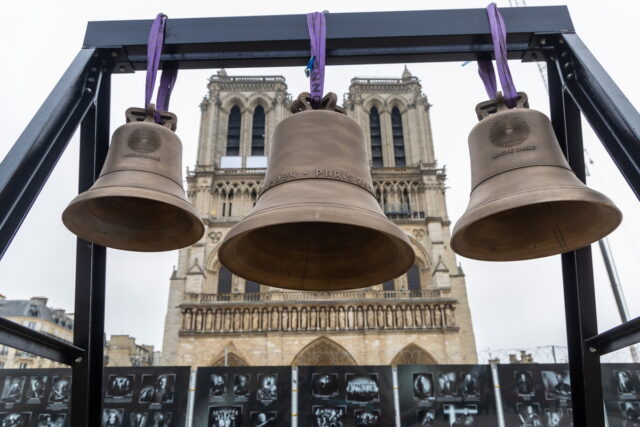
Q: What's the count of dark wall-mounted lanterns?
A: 0